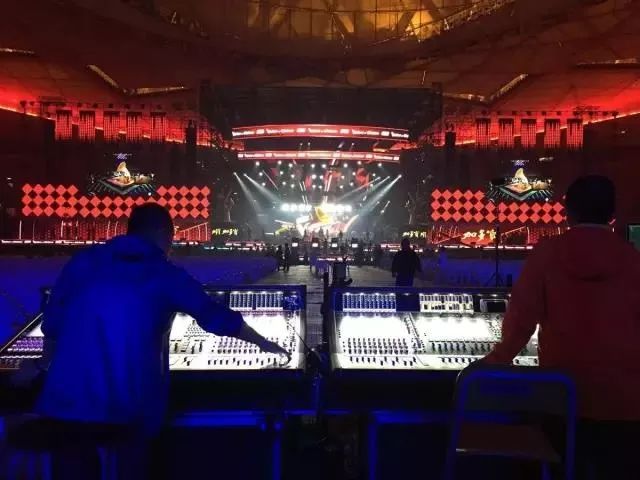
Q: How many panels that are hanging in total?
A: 10